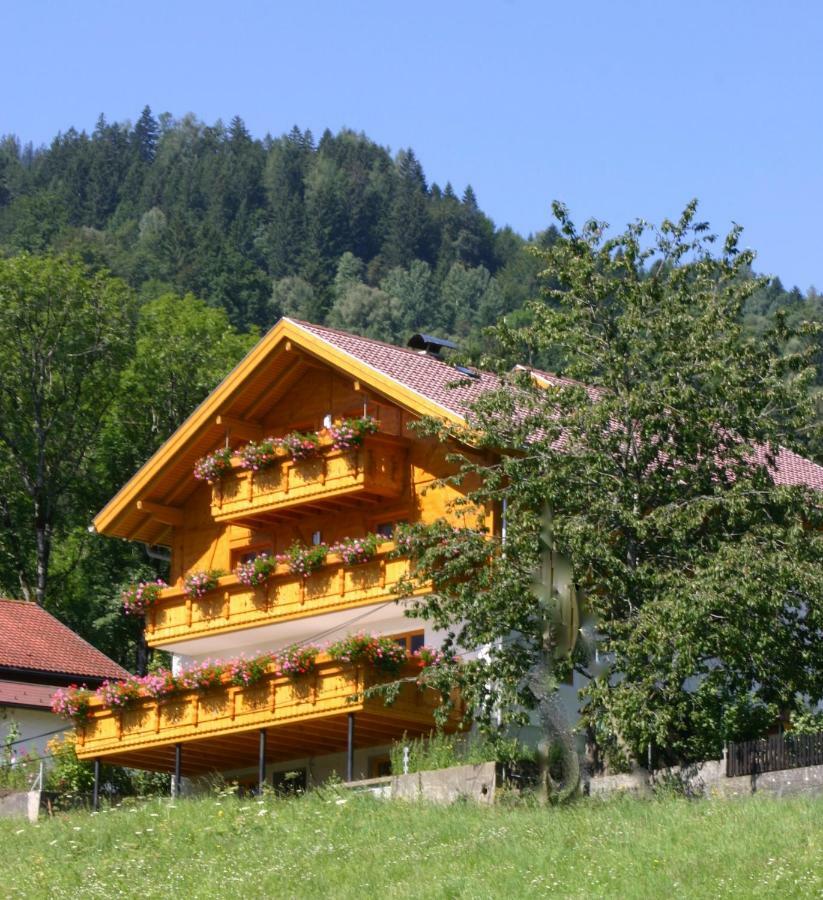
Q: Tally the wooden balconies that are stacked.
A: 3